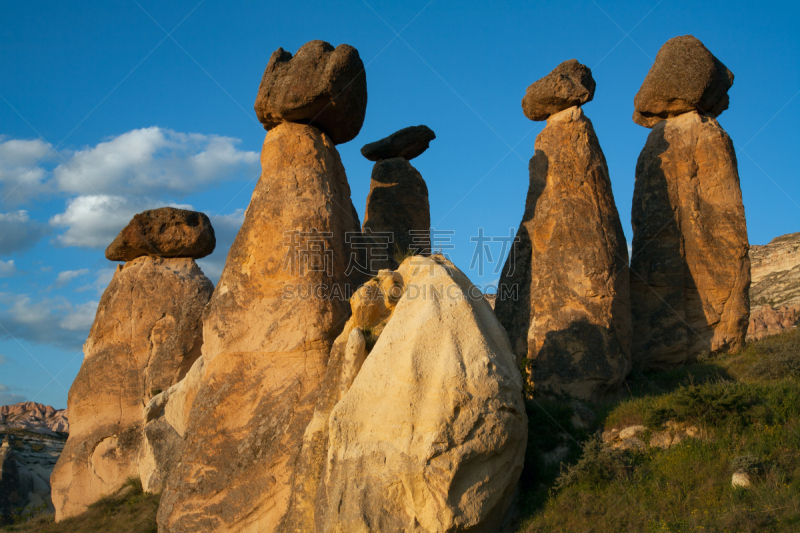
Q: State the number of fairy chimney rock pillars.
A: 5